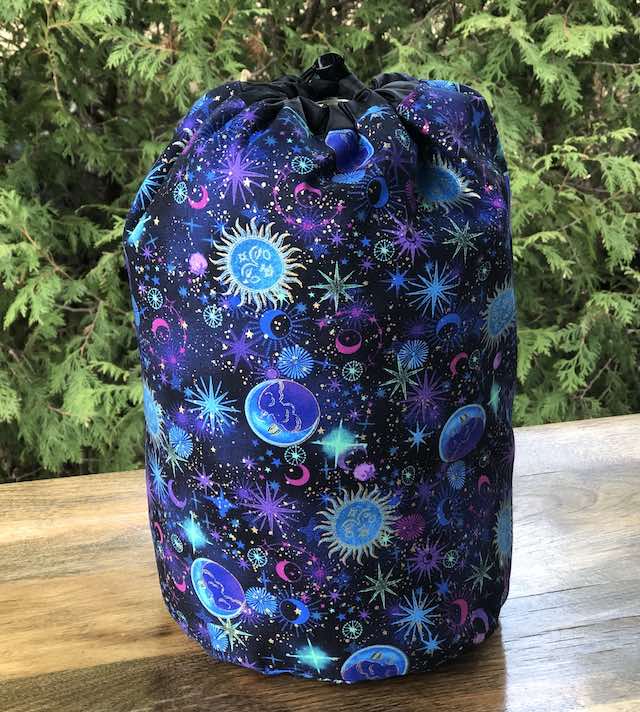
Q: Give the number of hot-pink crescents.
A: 11